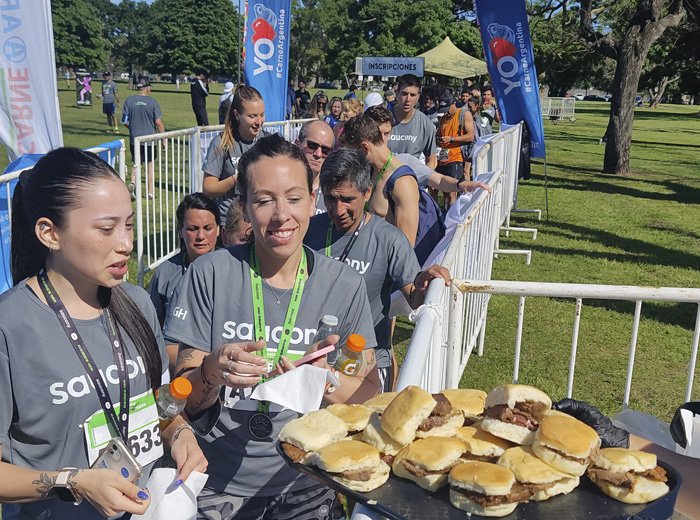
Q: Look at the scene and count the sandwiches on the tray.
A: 14